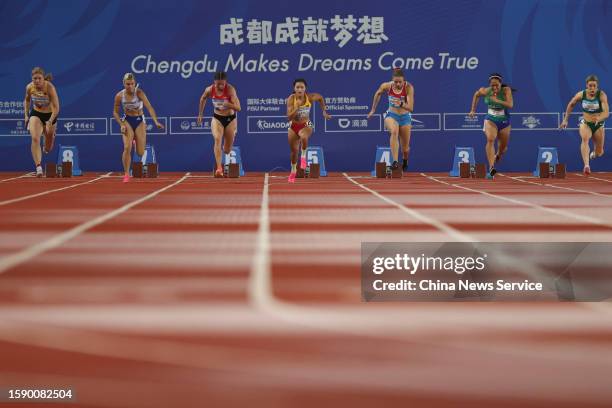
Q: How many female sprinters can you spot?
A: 7